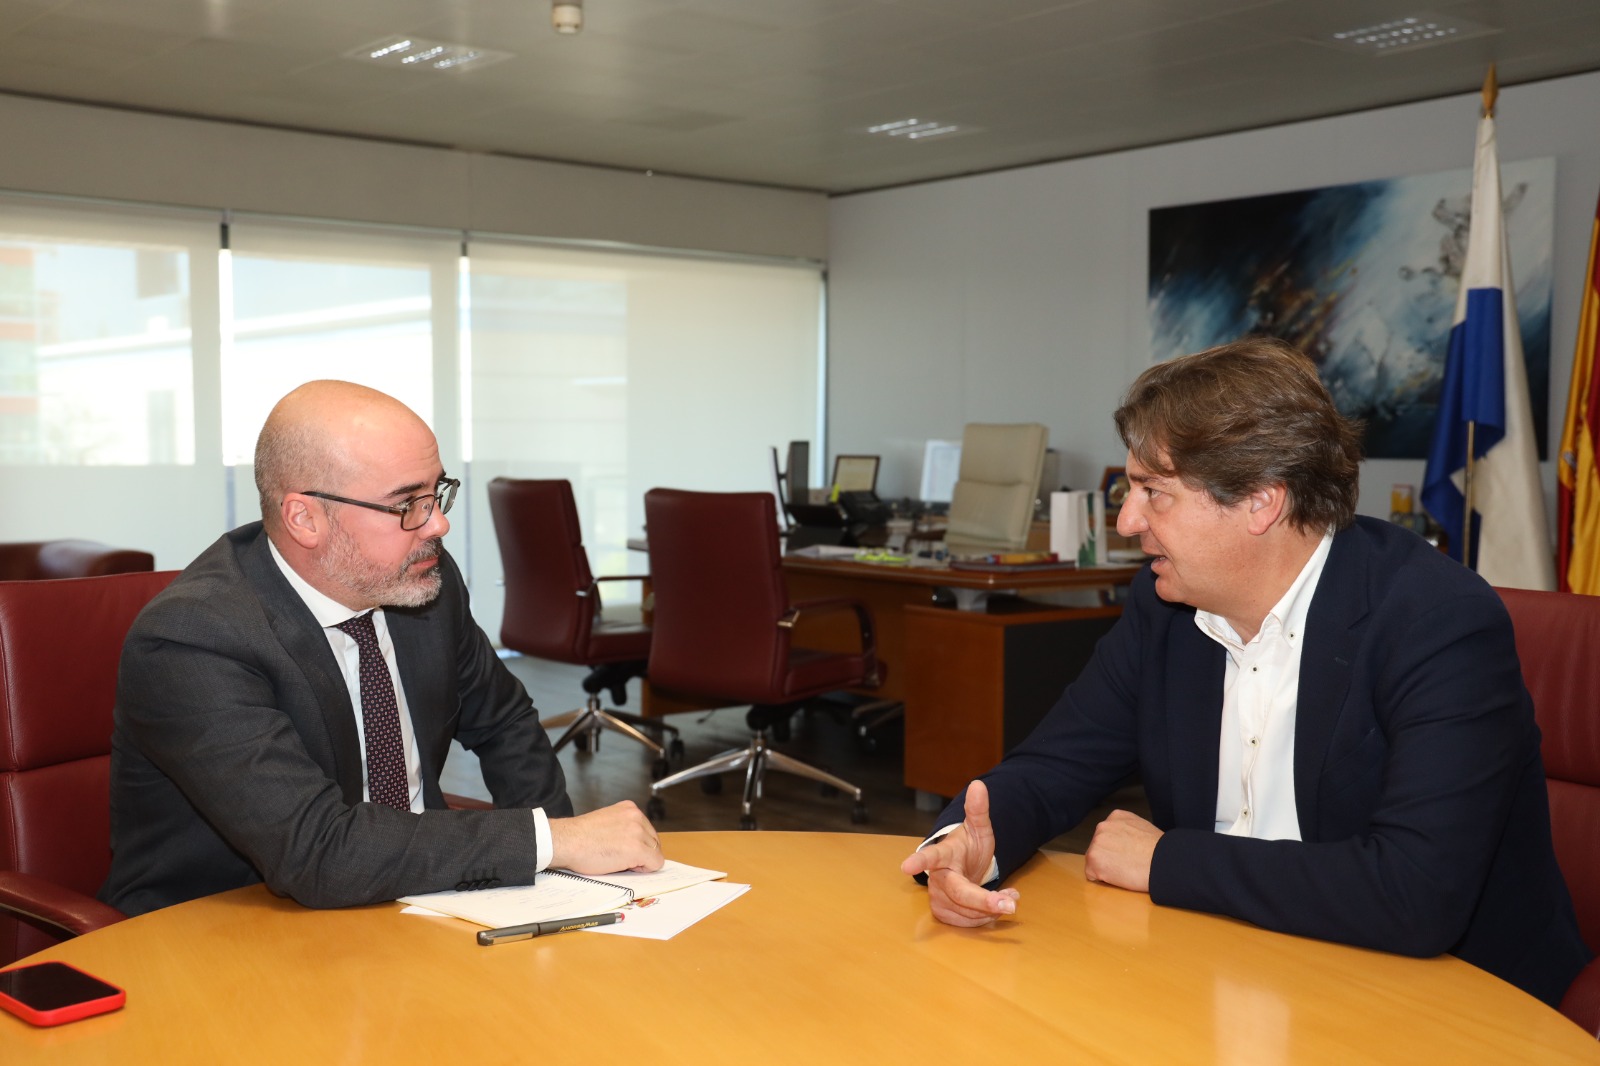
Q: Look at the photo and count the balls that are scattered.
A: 0